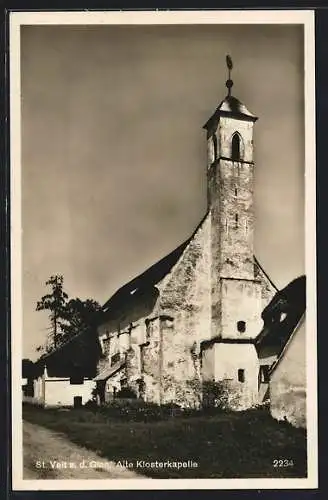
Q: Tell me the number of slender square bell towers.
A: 1